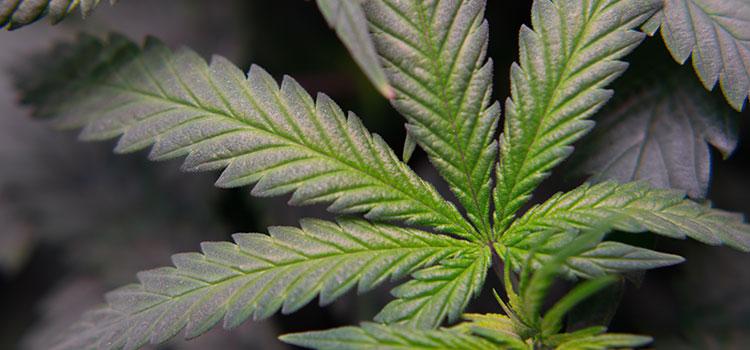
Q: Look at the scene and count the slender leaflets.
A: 7